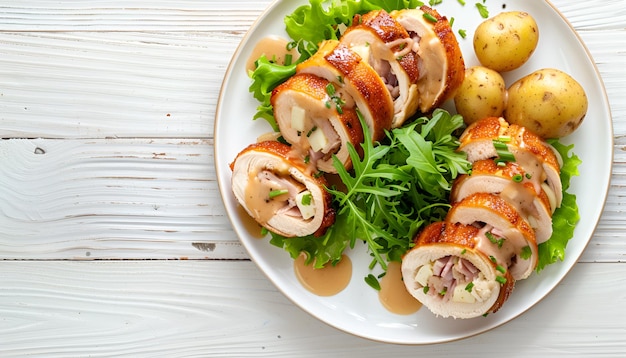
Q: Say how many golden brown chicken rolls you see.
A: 9